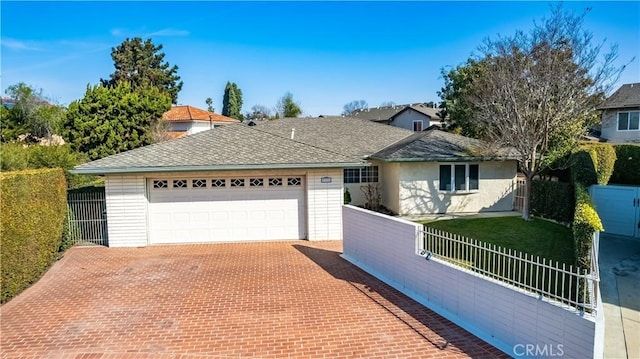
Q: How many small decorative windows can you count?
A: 8